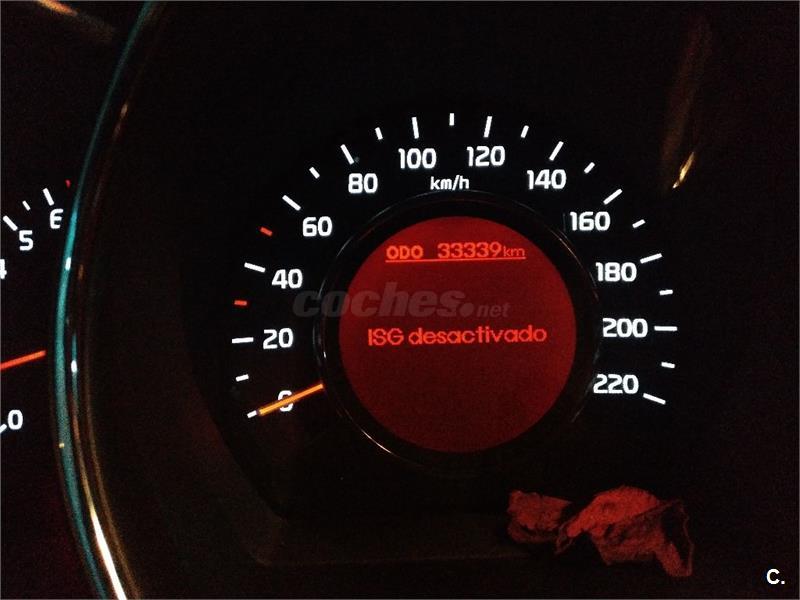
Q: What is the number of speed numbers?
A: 12